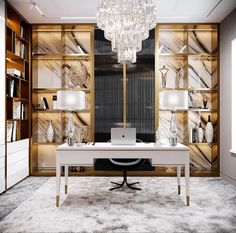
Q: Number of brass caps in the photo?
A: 4